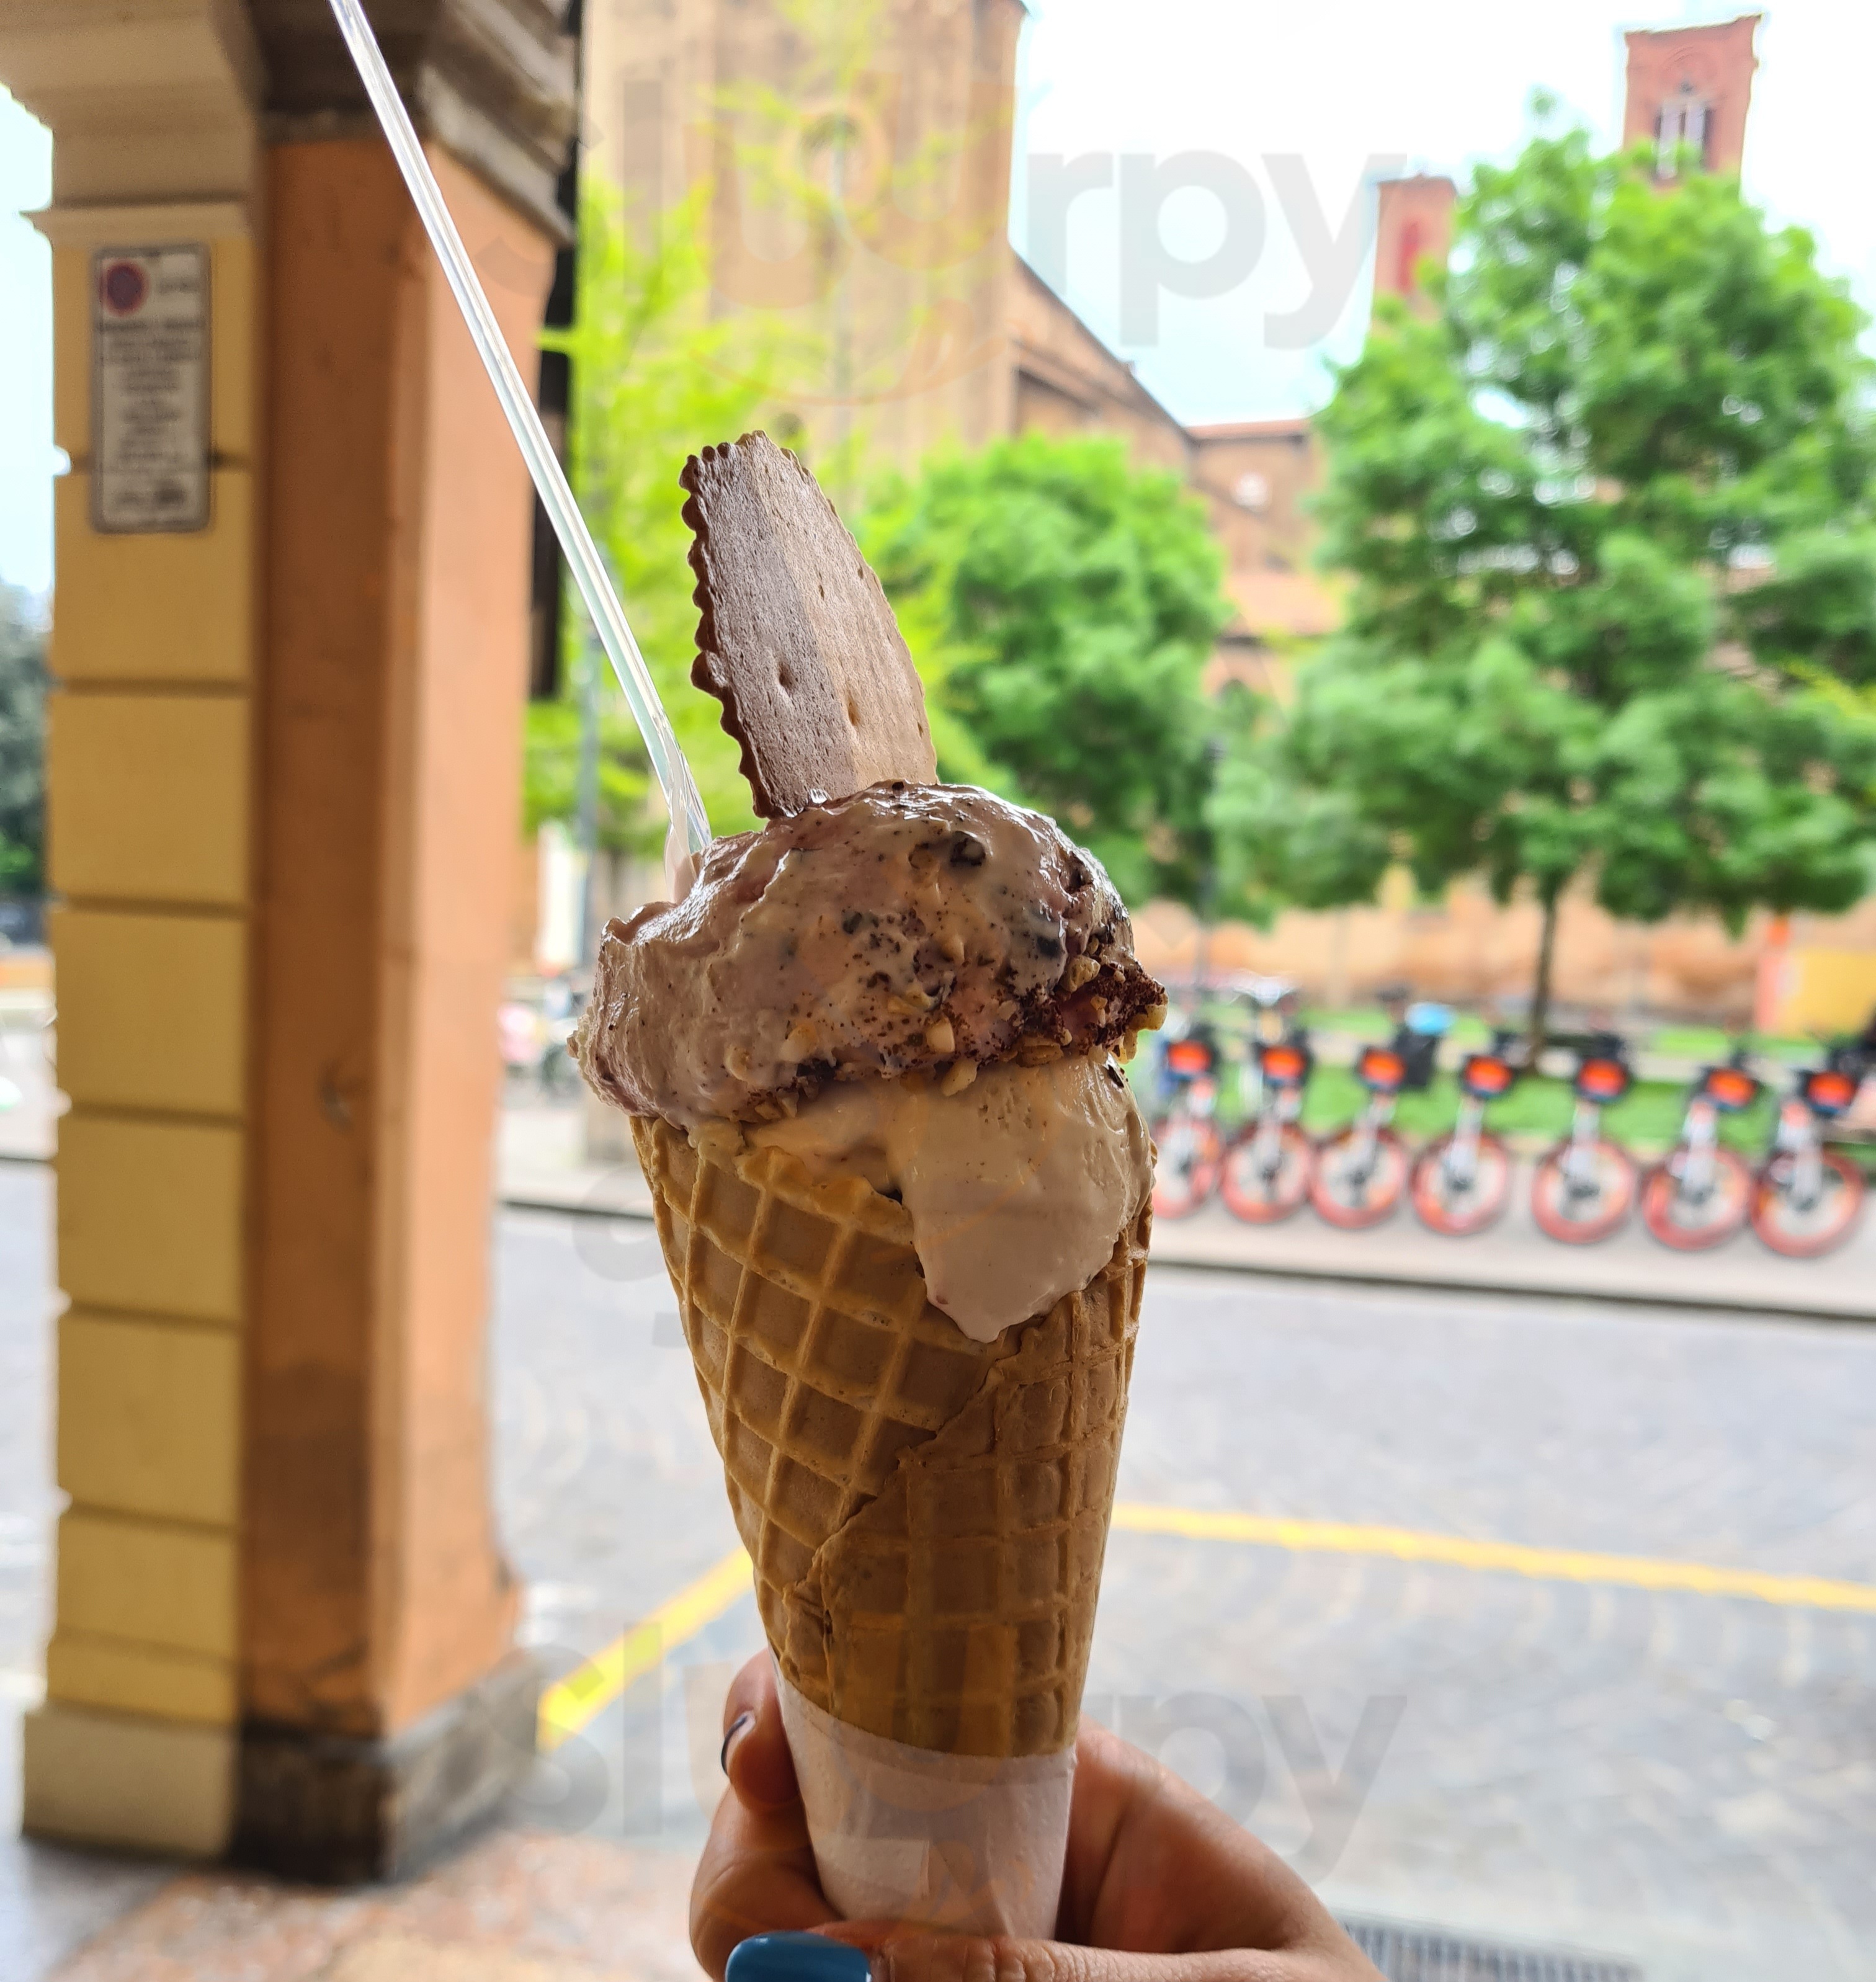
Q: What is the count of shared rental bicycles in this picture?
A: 7